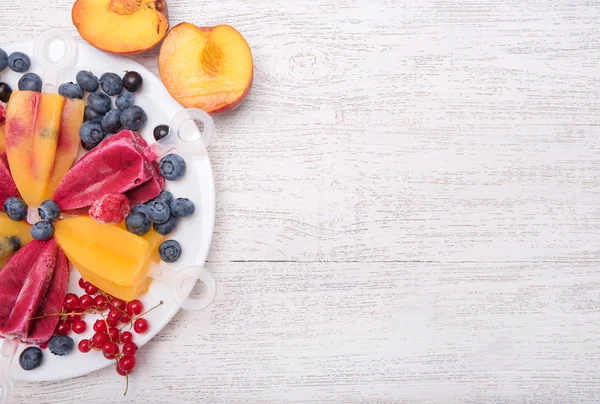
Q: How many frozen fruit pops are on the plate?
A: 6